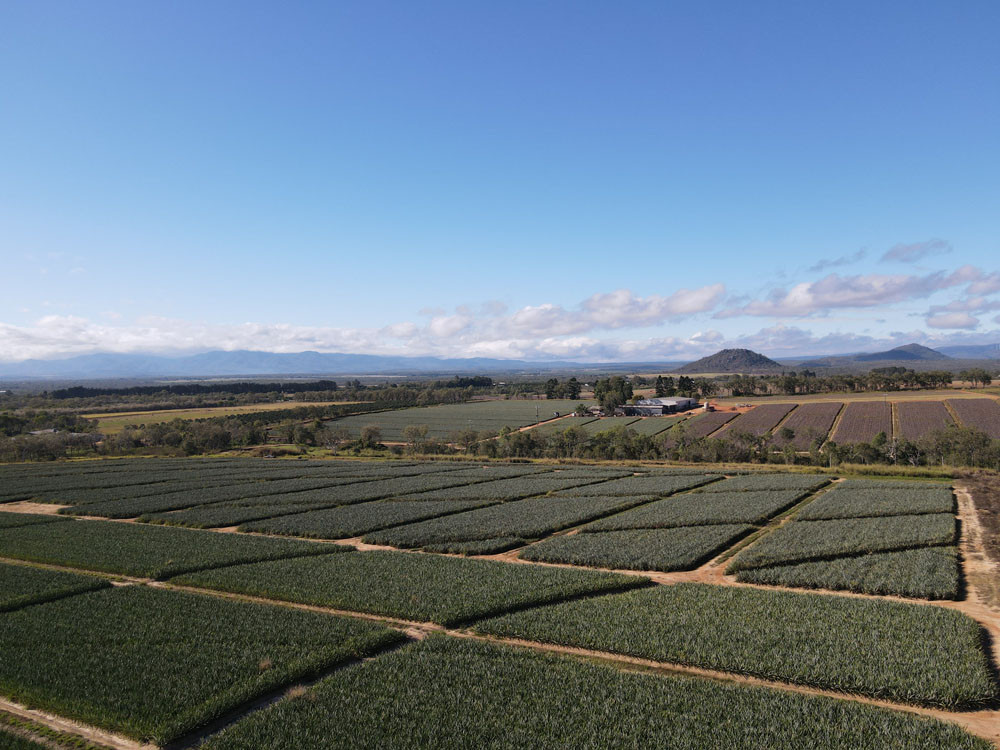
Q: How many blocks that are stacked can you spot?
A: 0